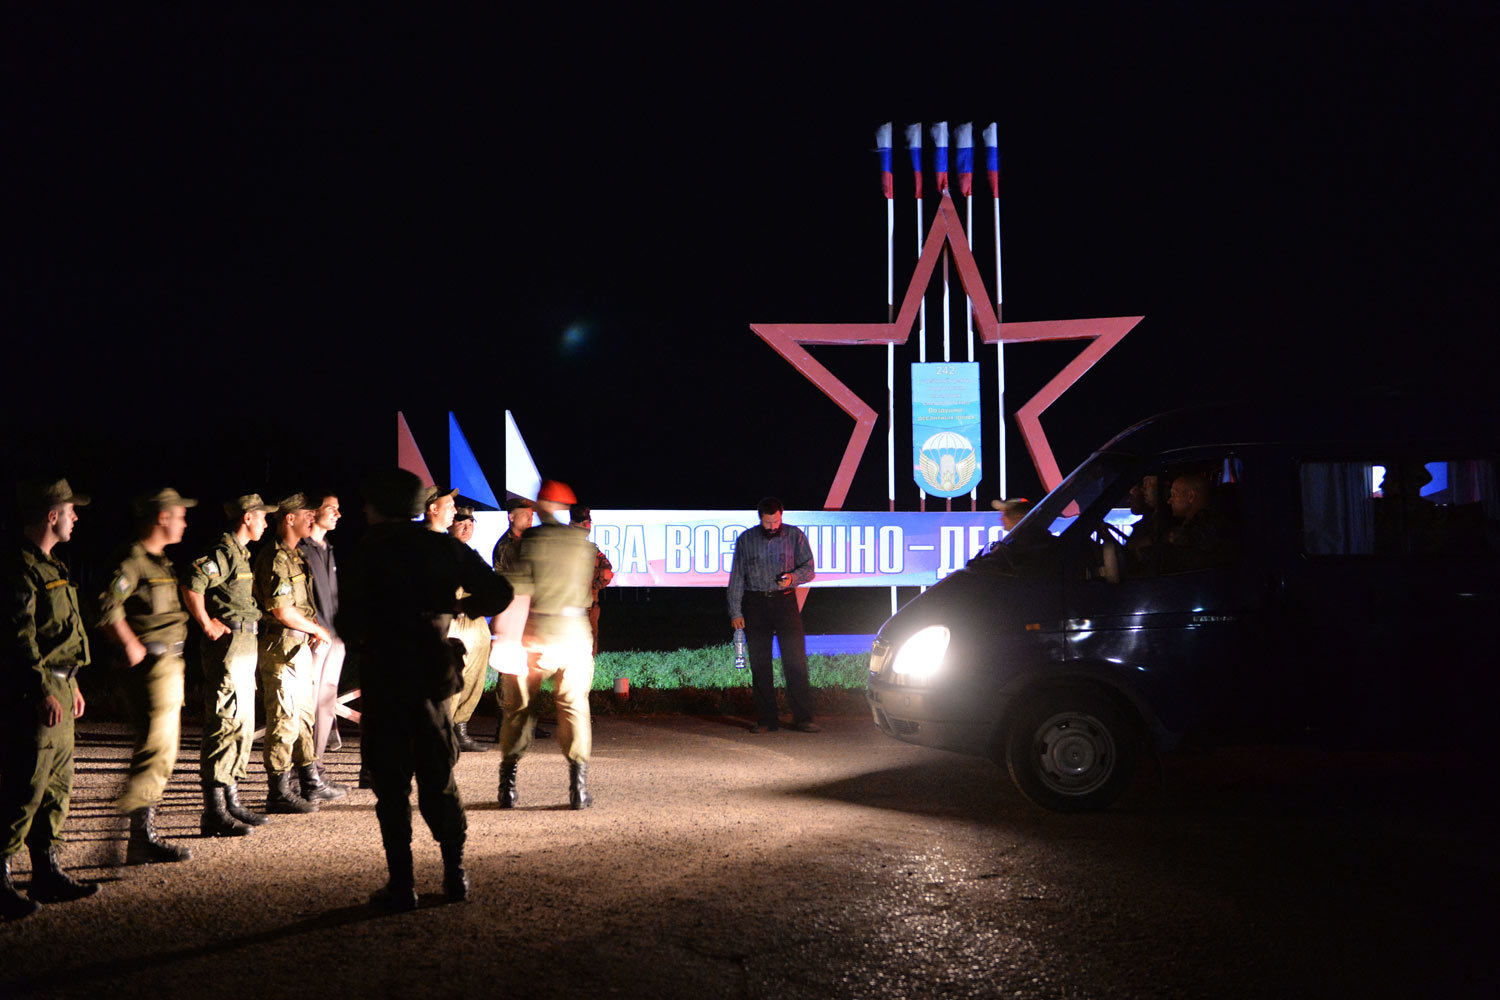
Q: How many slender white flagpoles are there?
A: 5